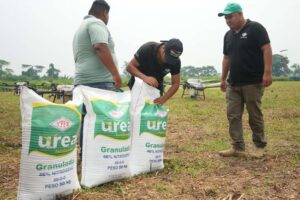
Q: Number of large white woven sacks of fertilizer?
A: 3